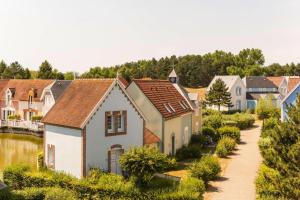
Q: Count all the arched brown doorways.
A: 1